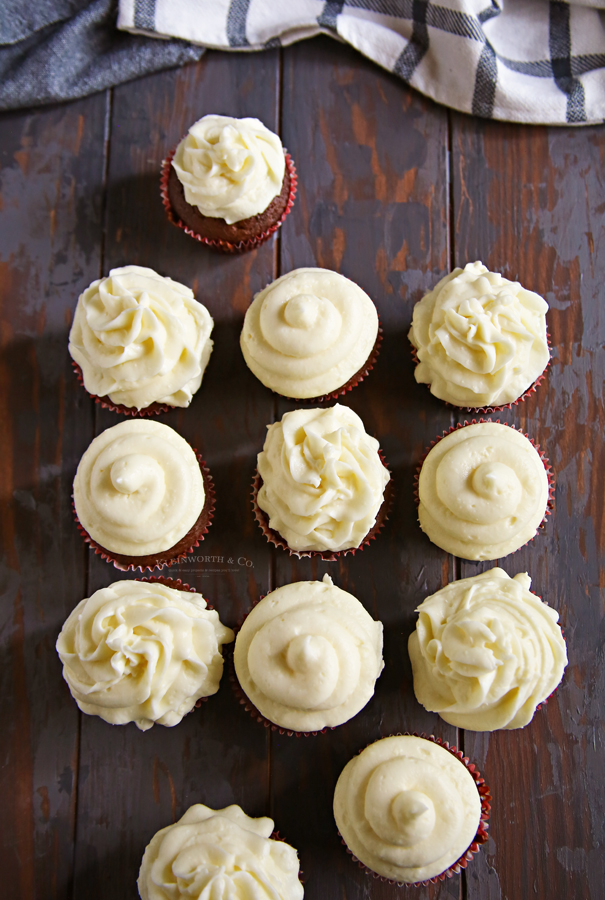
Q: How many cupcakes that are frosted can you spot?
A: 12